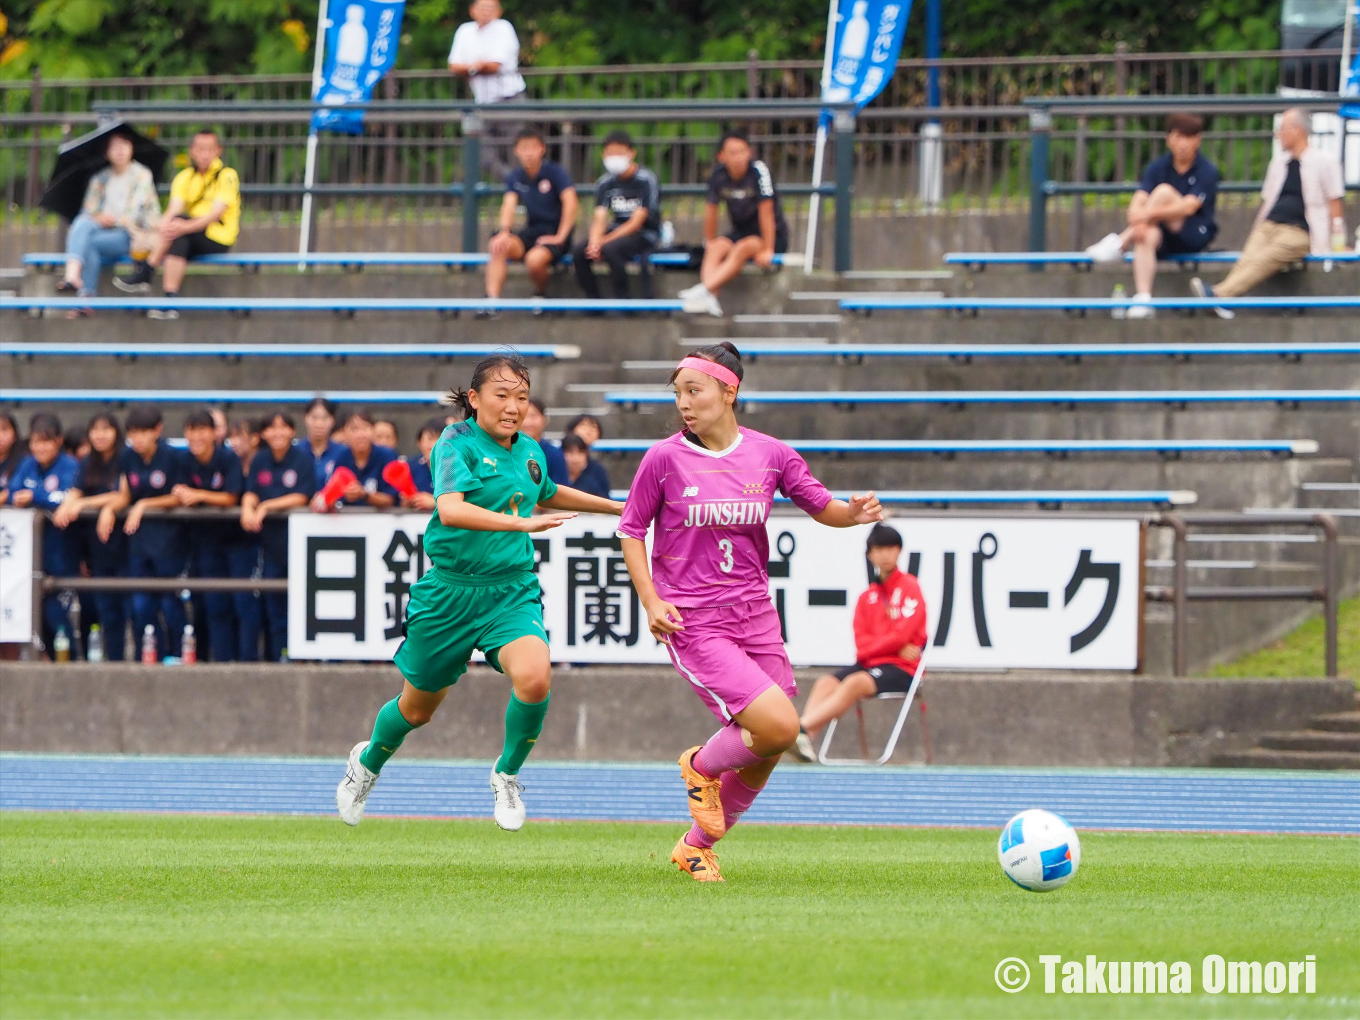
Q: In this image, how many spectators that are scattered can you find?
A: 8